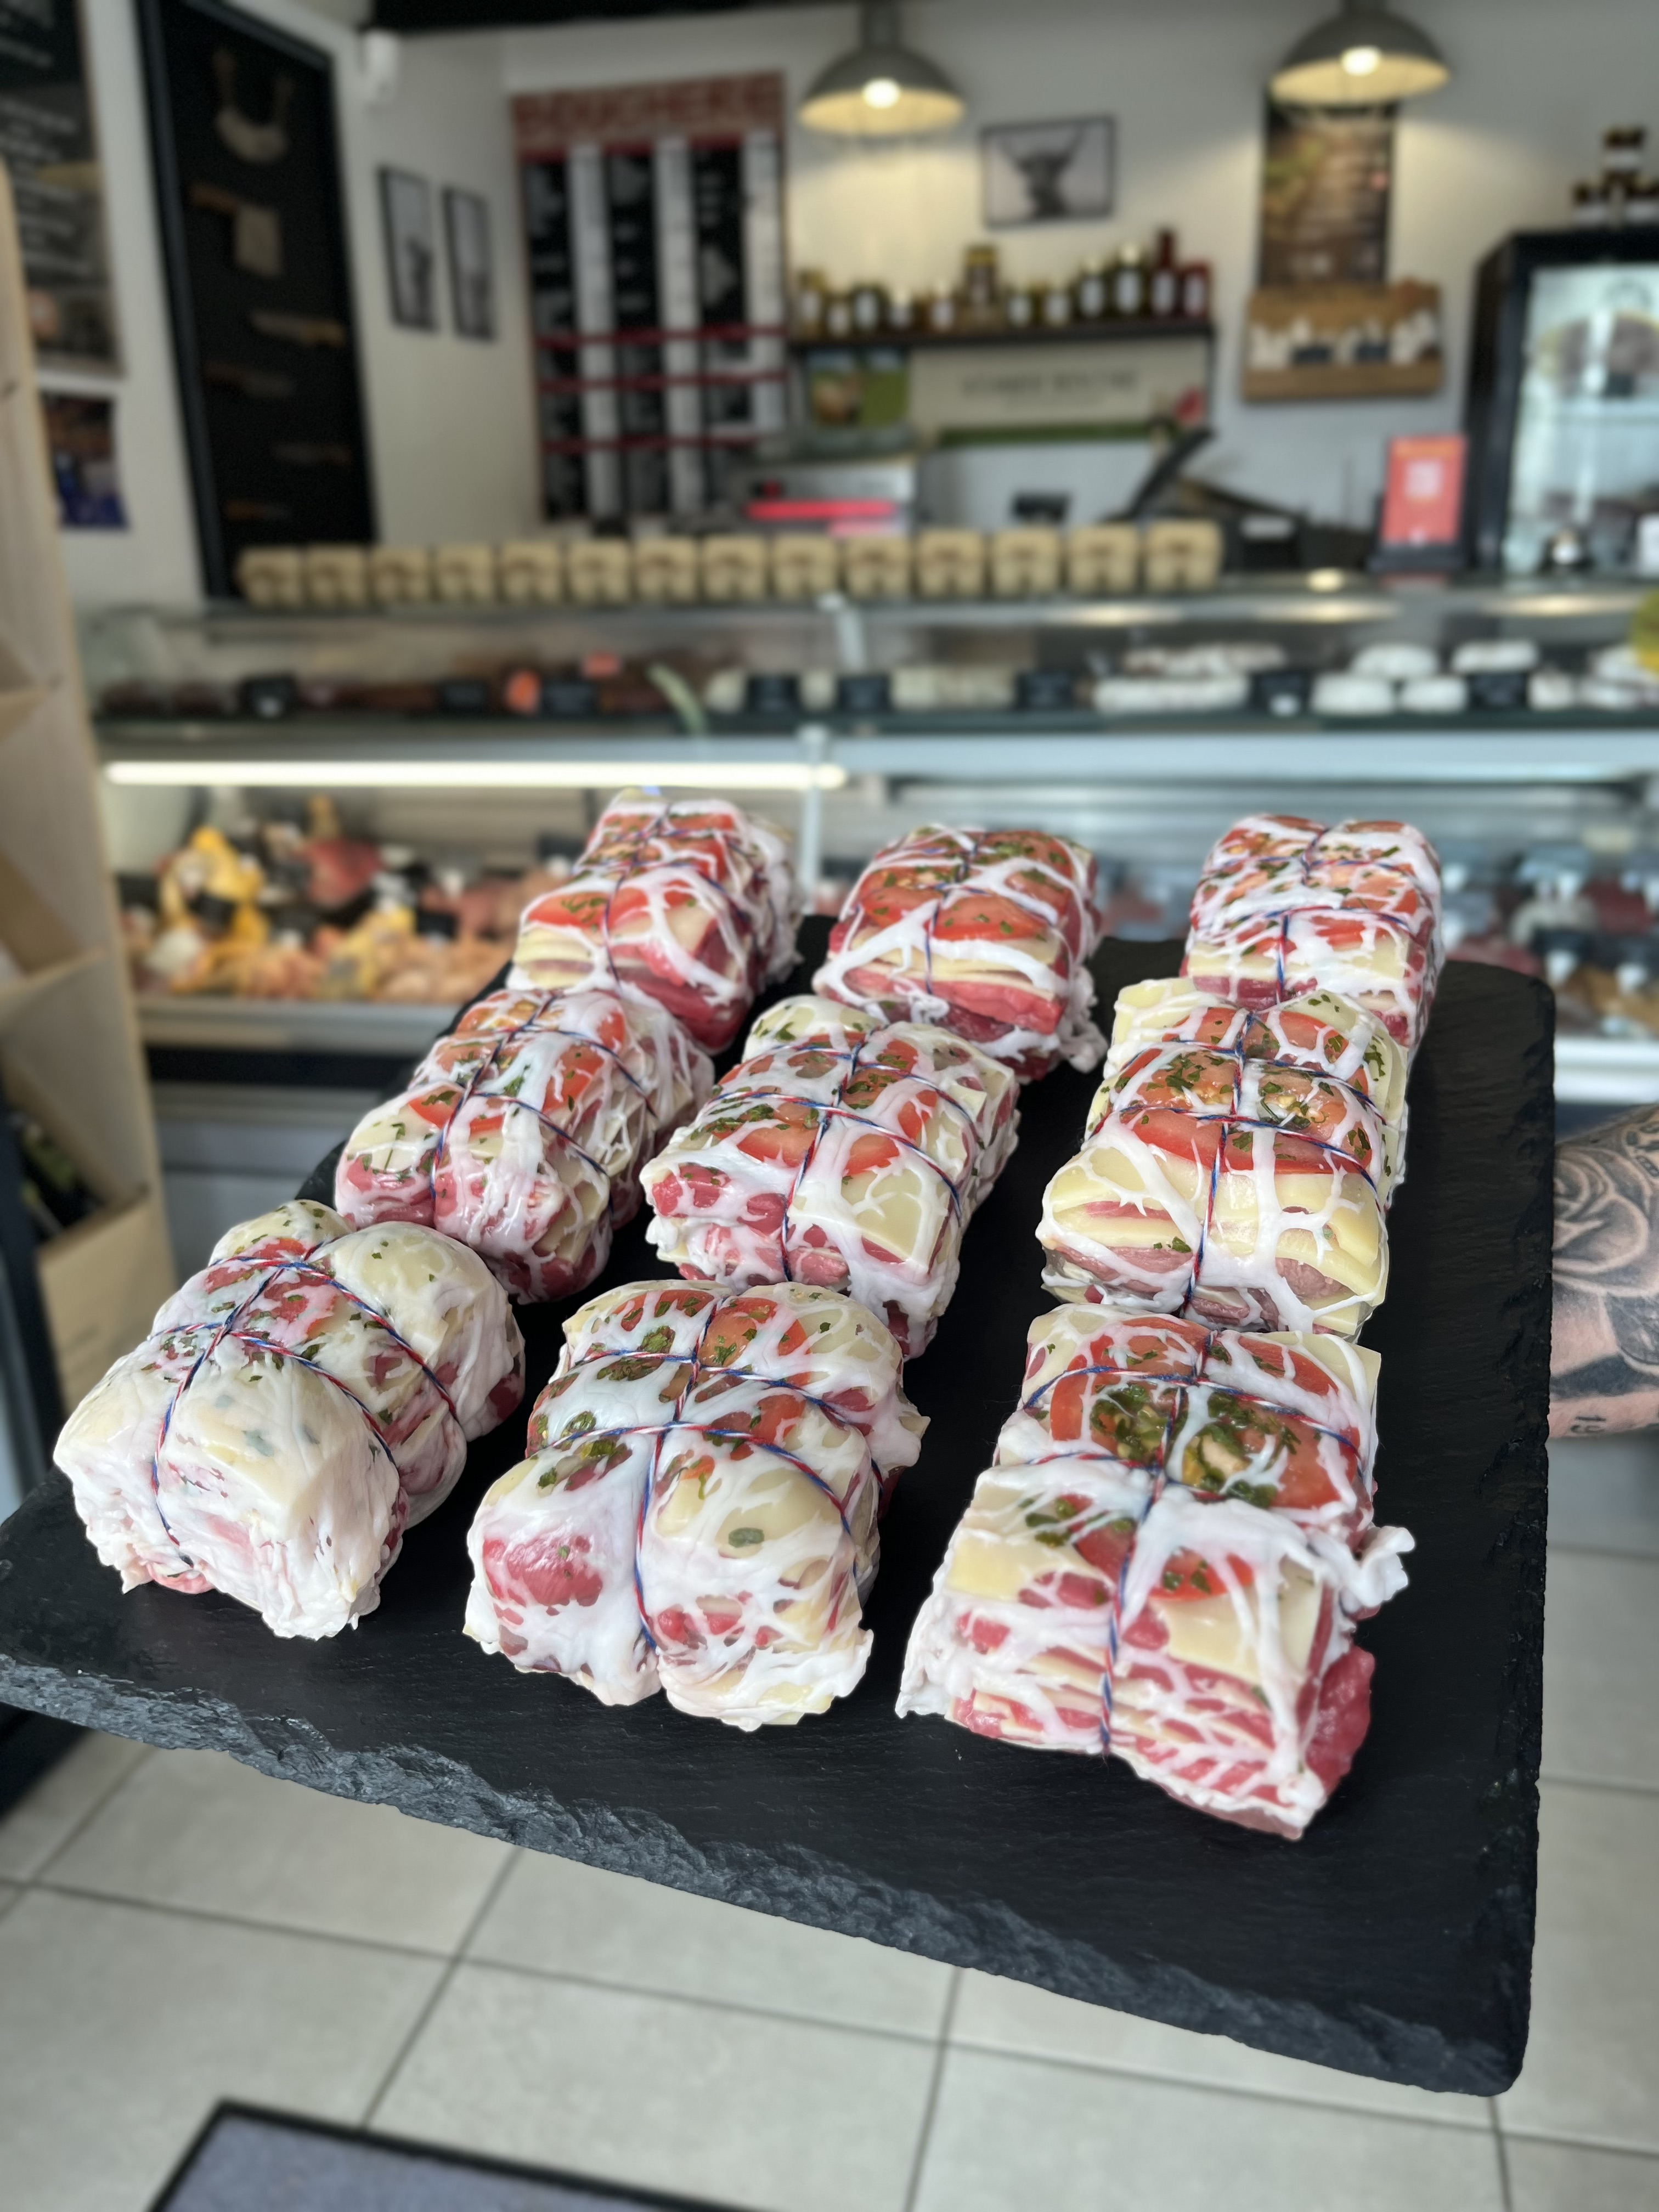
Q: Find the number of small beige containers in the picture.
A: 14